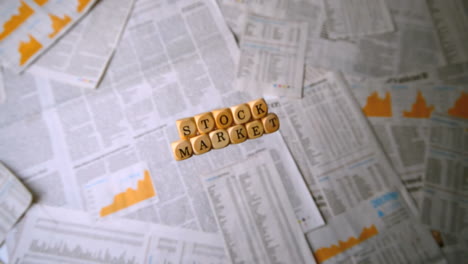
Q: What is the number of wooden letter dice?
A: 11